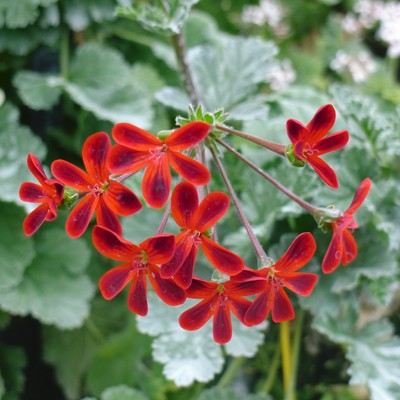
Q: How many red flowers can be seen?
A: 9